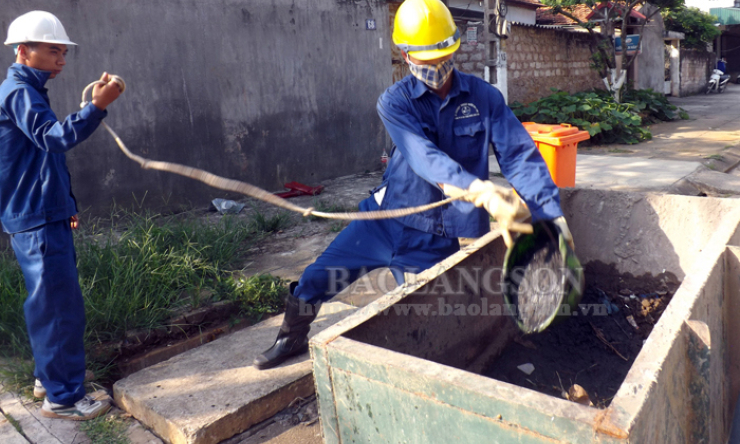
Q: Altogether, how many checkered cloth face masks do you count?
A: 1